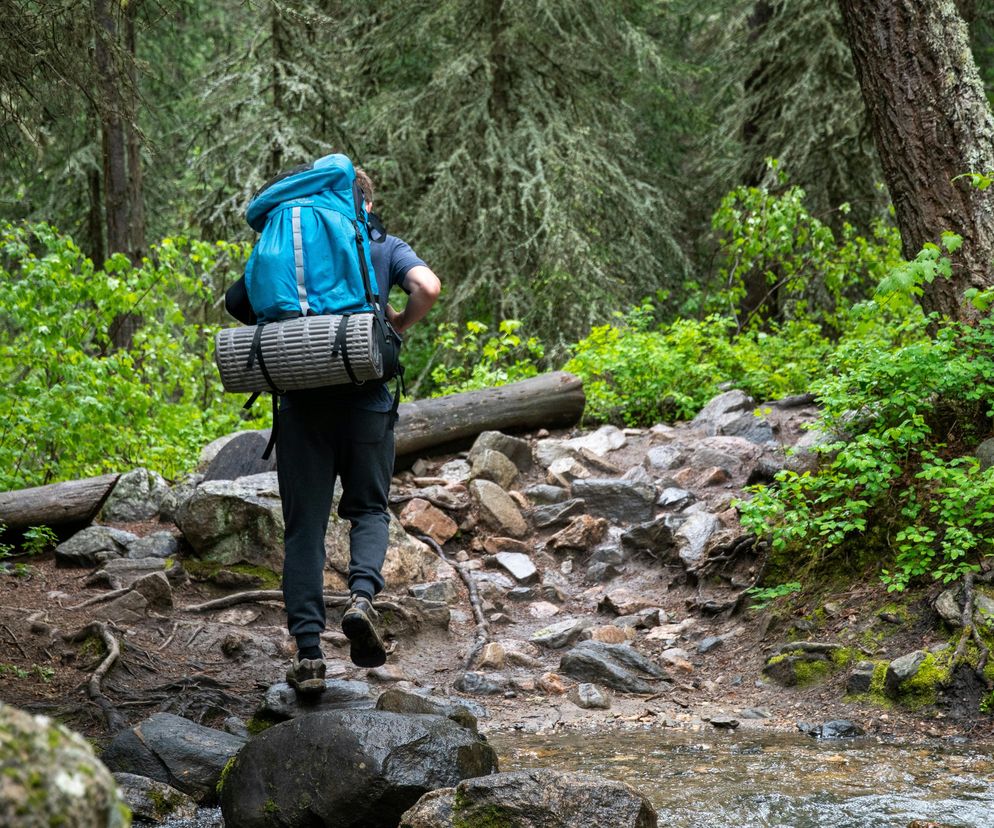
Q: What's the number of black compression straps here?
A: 2